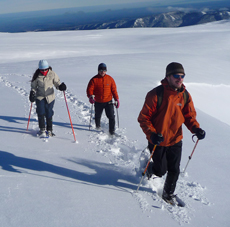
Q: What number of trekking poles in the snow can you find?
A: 6